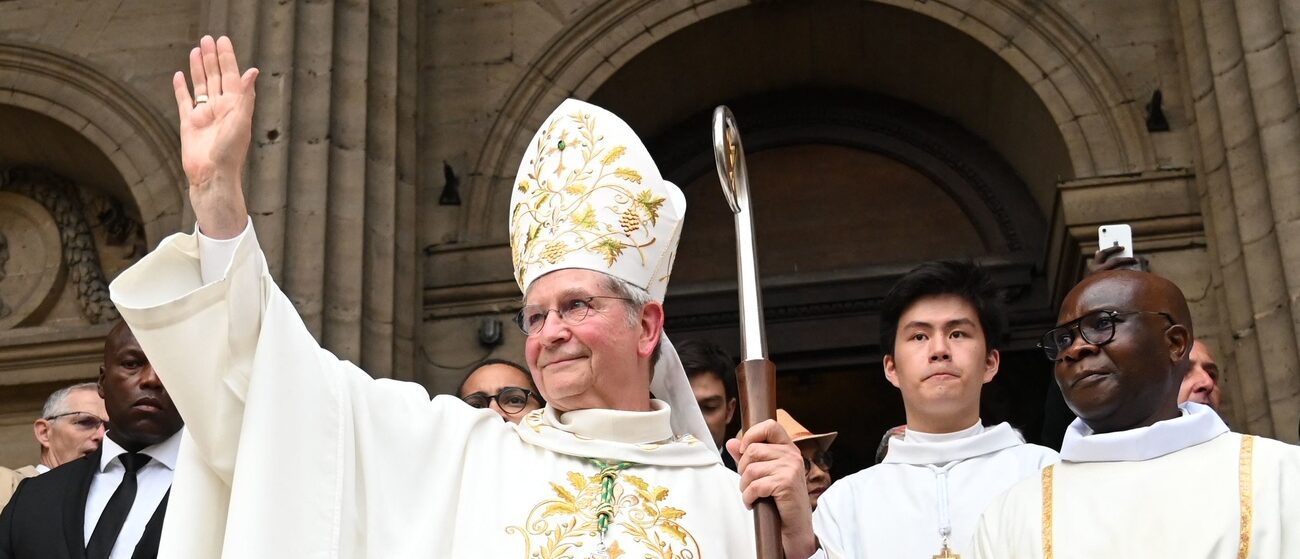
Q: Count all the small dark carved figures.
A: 2